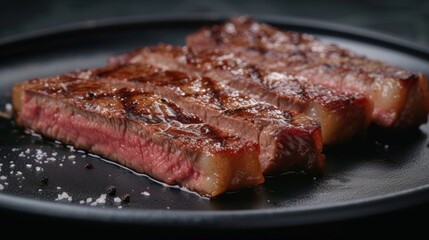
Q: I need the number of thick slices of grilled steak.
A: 4